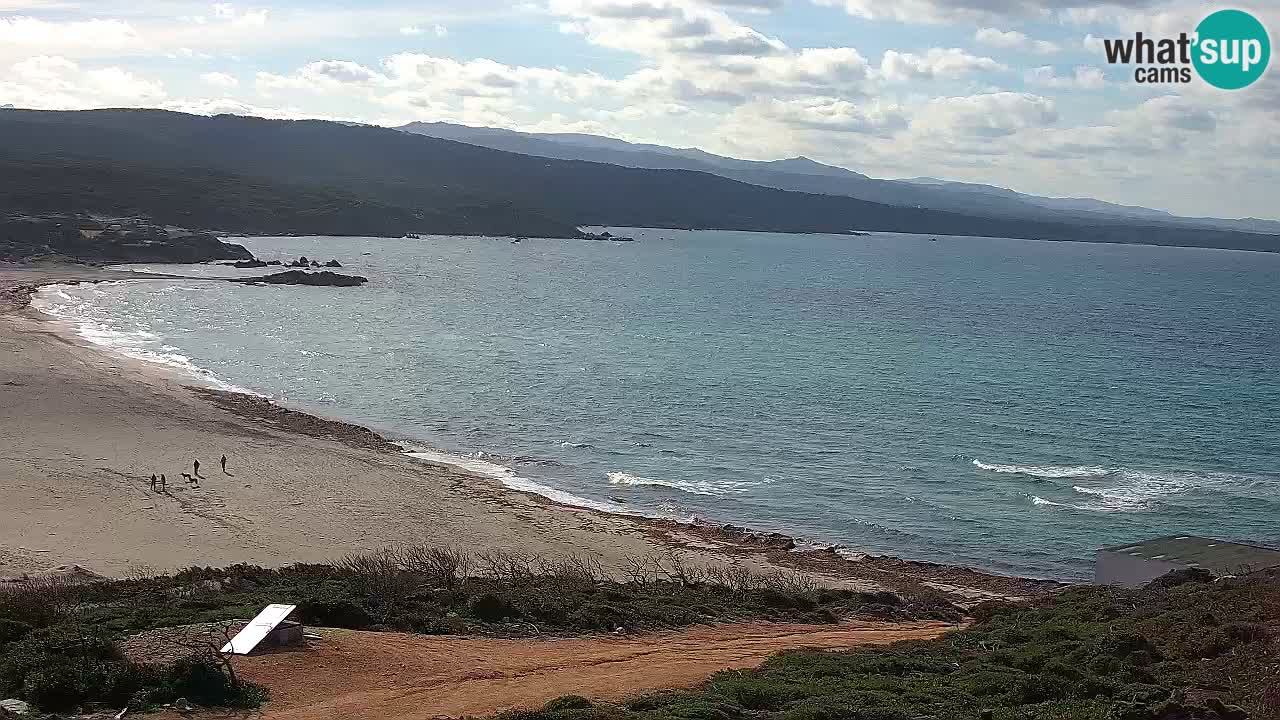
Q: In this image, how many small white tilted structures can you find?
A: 1